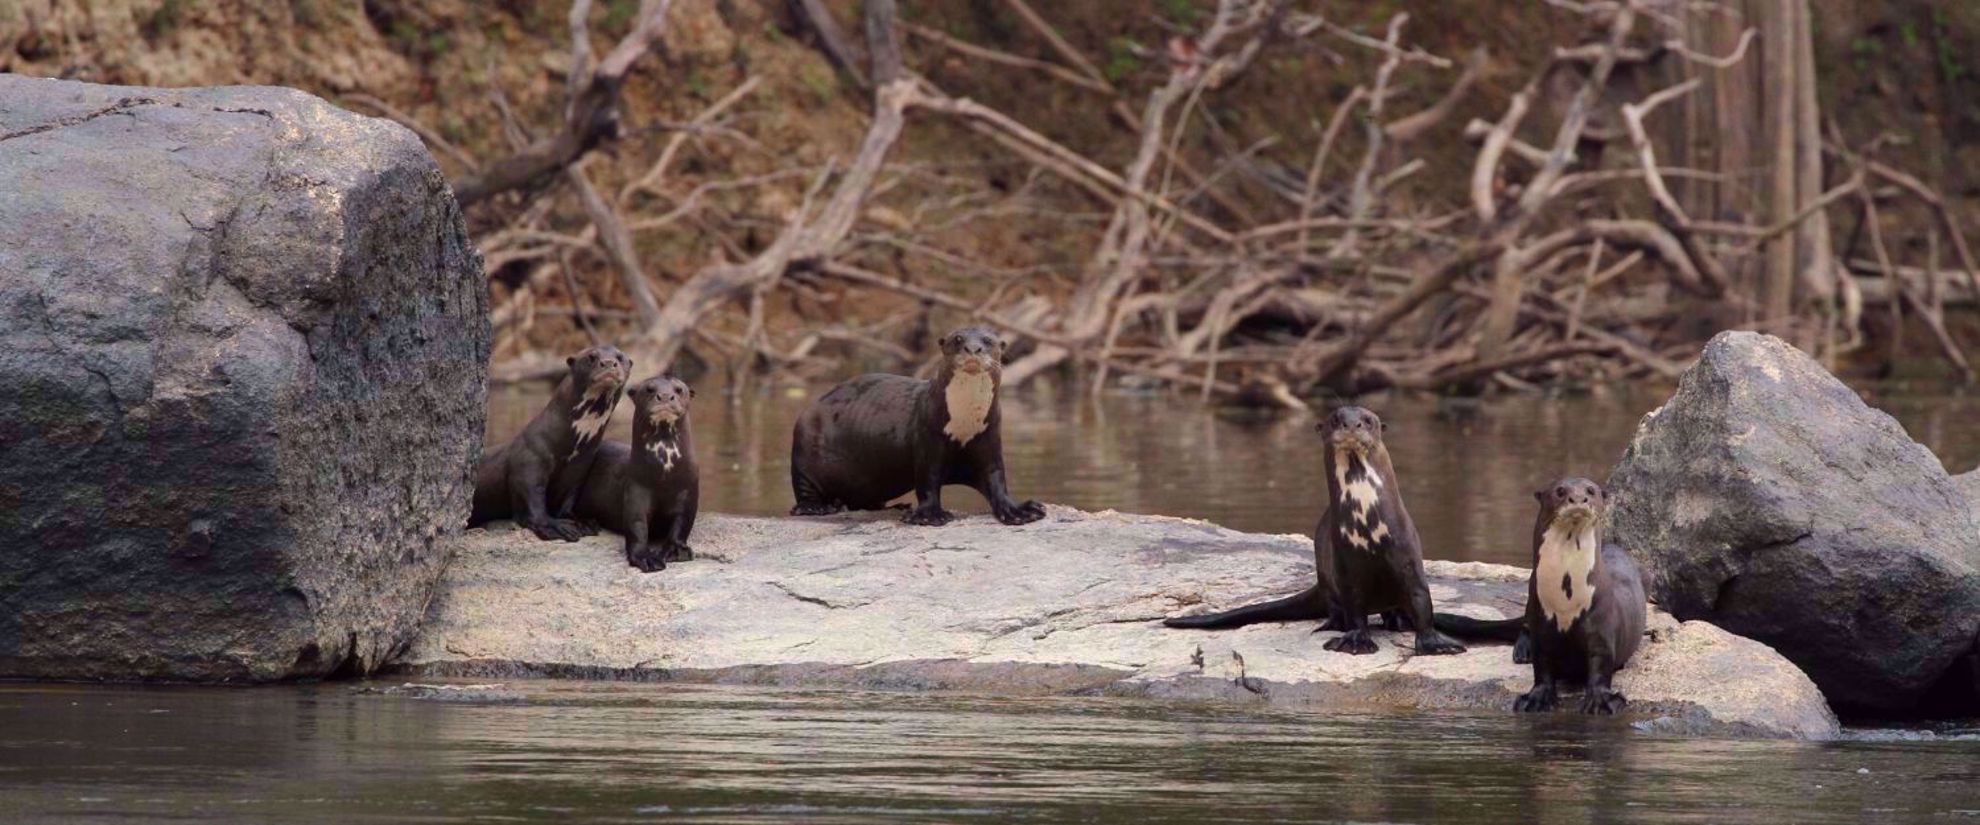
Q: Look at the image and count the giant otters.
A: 5